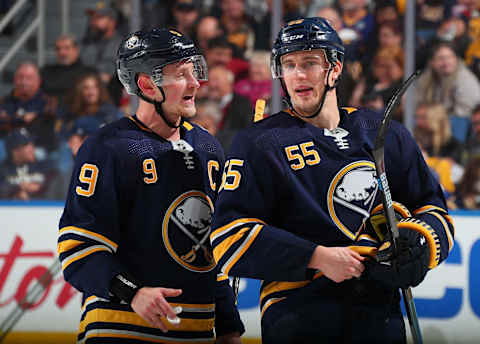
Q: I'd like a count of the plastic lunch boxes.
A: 0